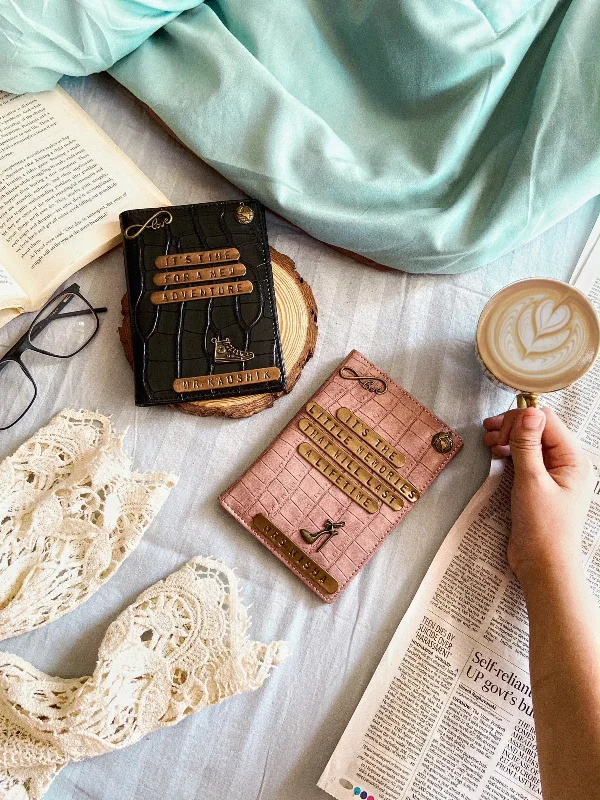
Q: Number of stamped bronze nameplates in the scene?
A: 9